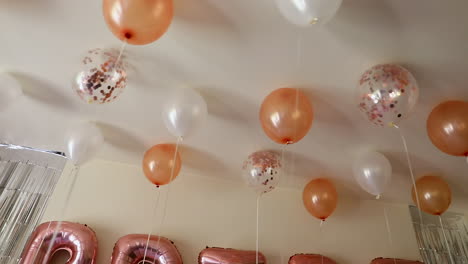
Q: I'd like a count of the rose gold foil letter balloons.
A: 5